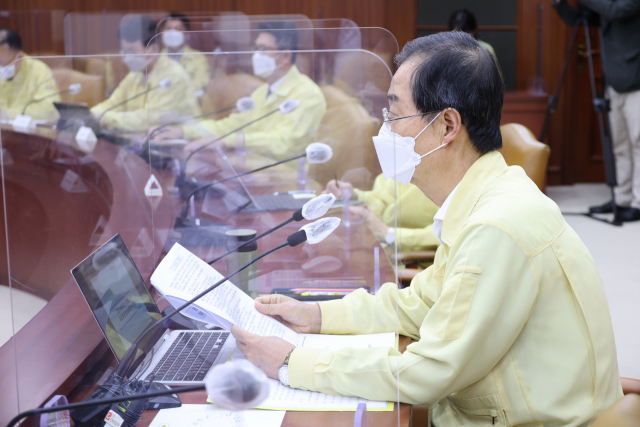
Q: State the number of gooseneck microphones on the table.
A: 8